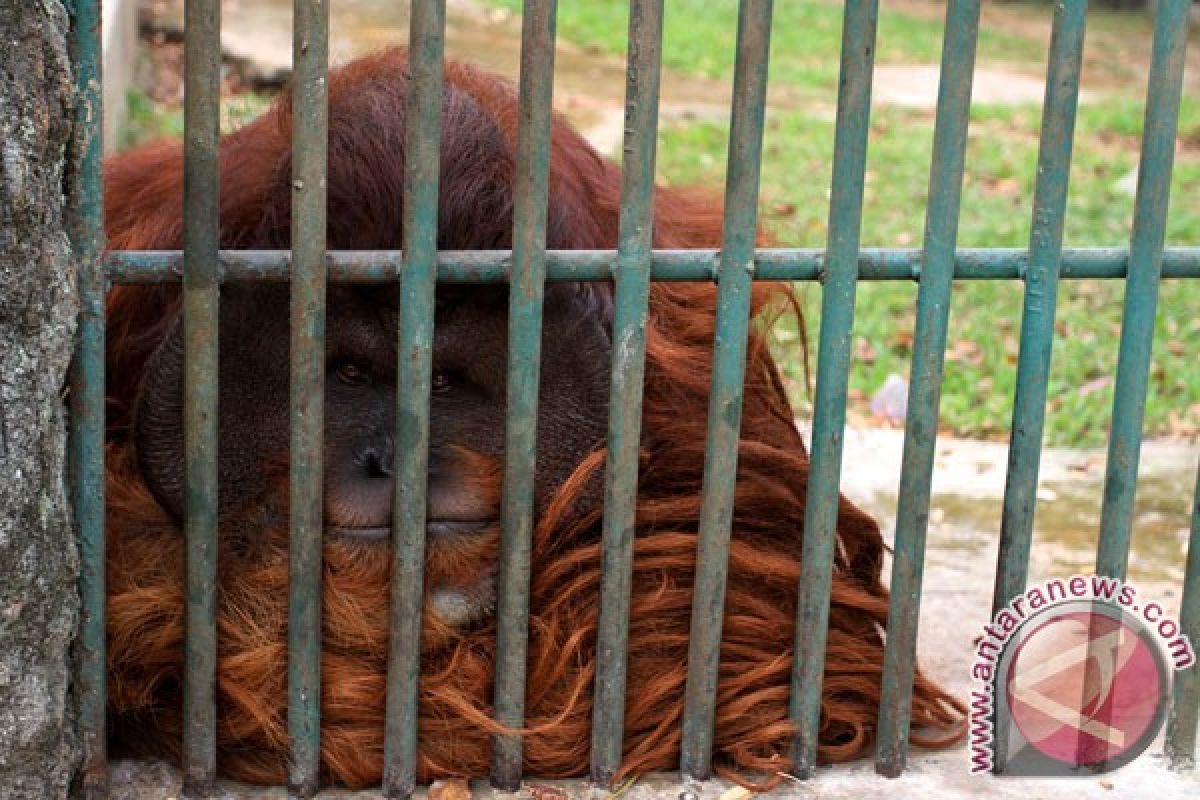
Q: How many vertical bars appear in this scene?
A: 12